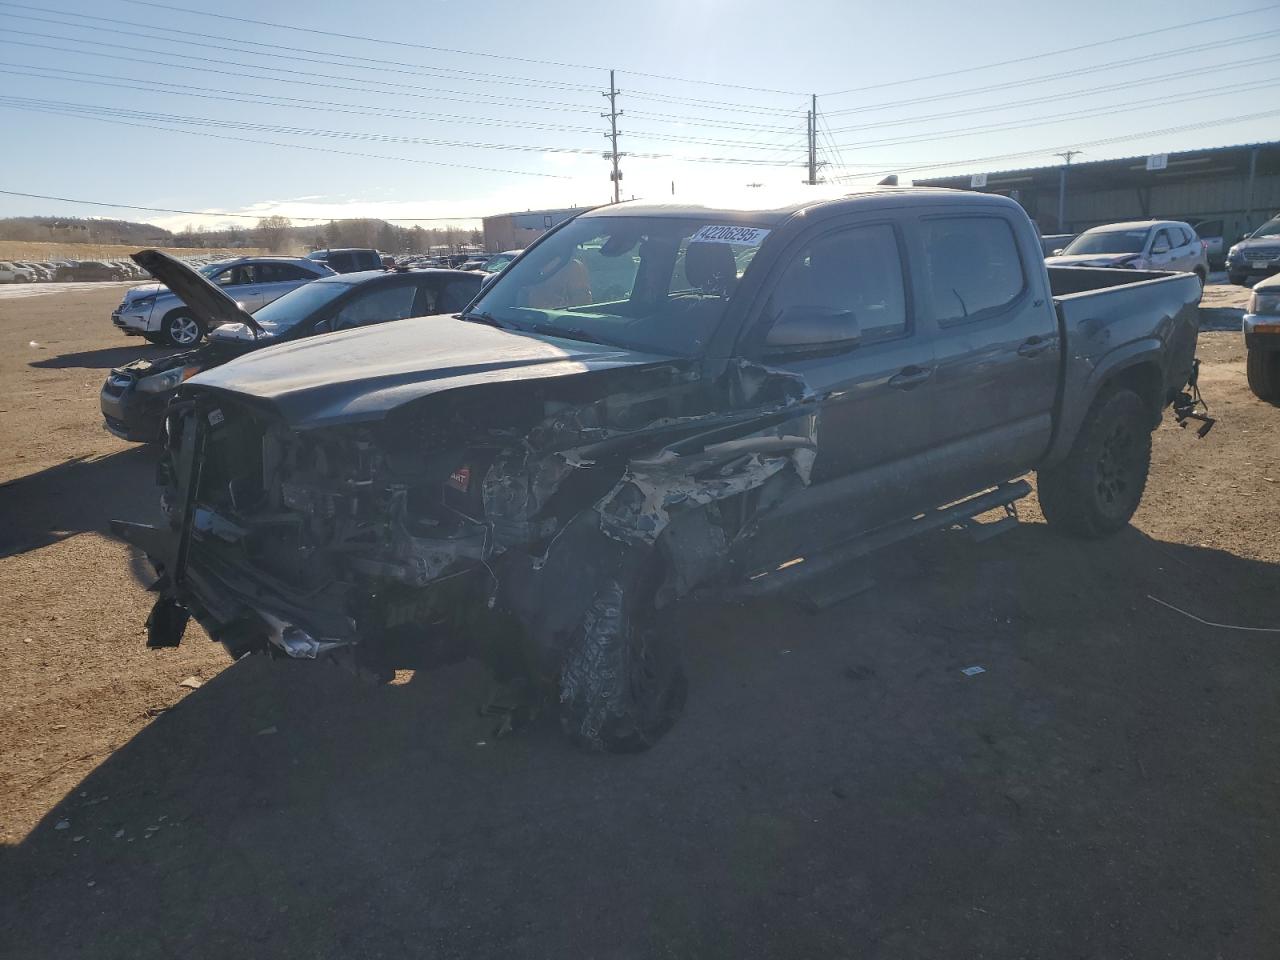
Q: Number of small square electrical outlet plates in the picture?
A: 0